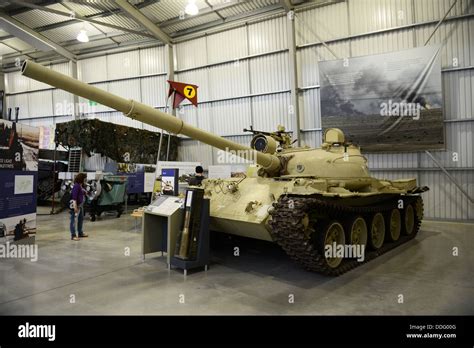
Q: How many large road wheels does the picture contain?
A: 5